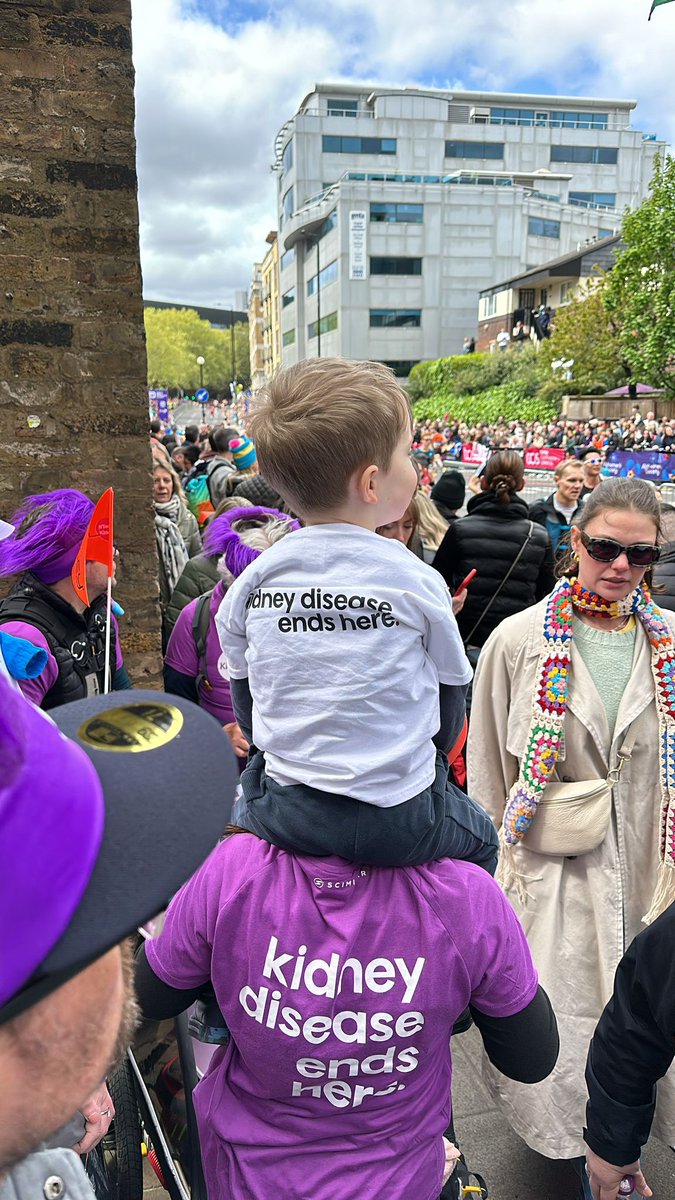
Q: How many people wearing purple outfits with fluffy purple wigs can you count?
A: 2